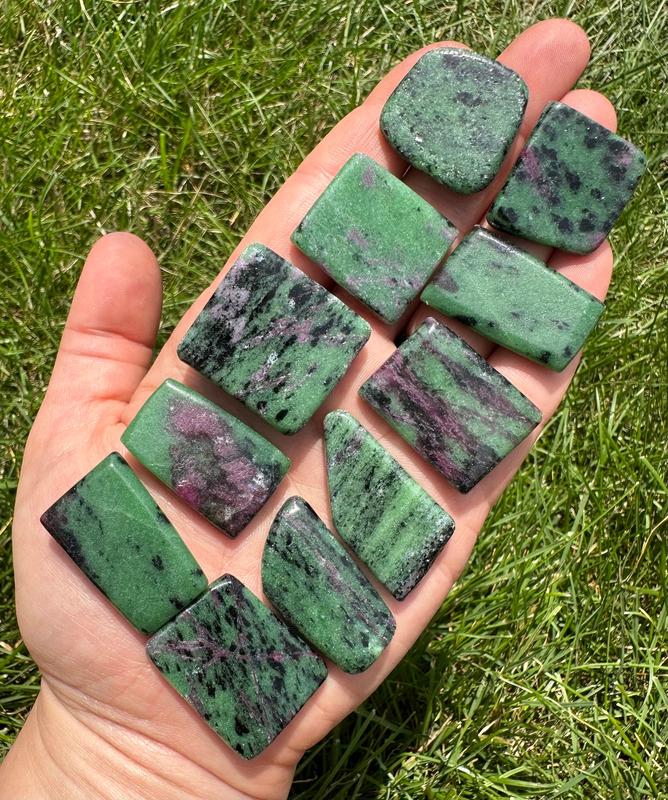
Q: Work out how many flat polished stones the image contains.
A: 11